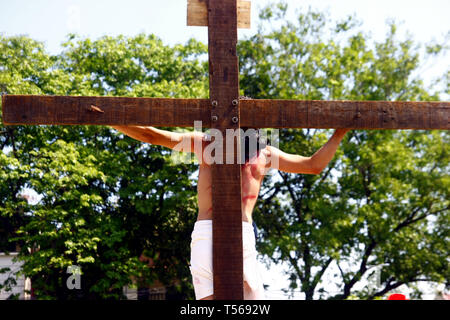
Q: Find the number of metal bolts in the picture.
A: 4